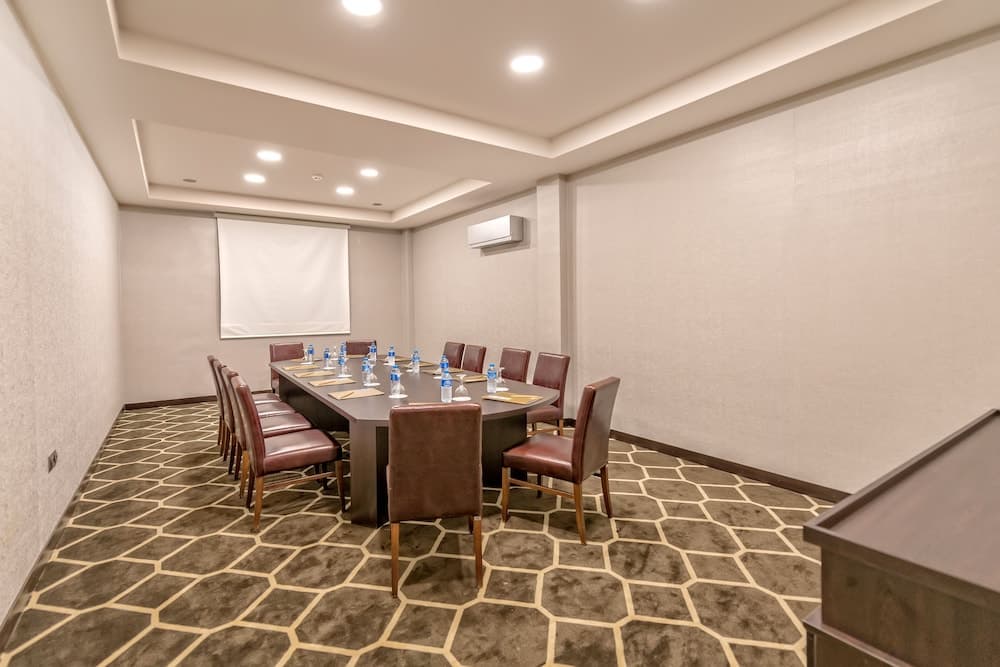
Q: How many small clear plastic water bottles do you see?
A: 12